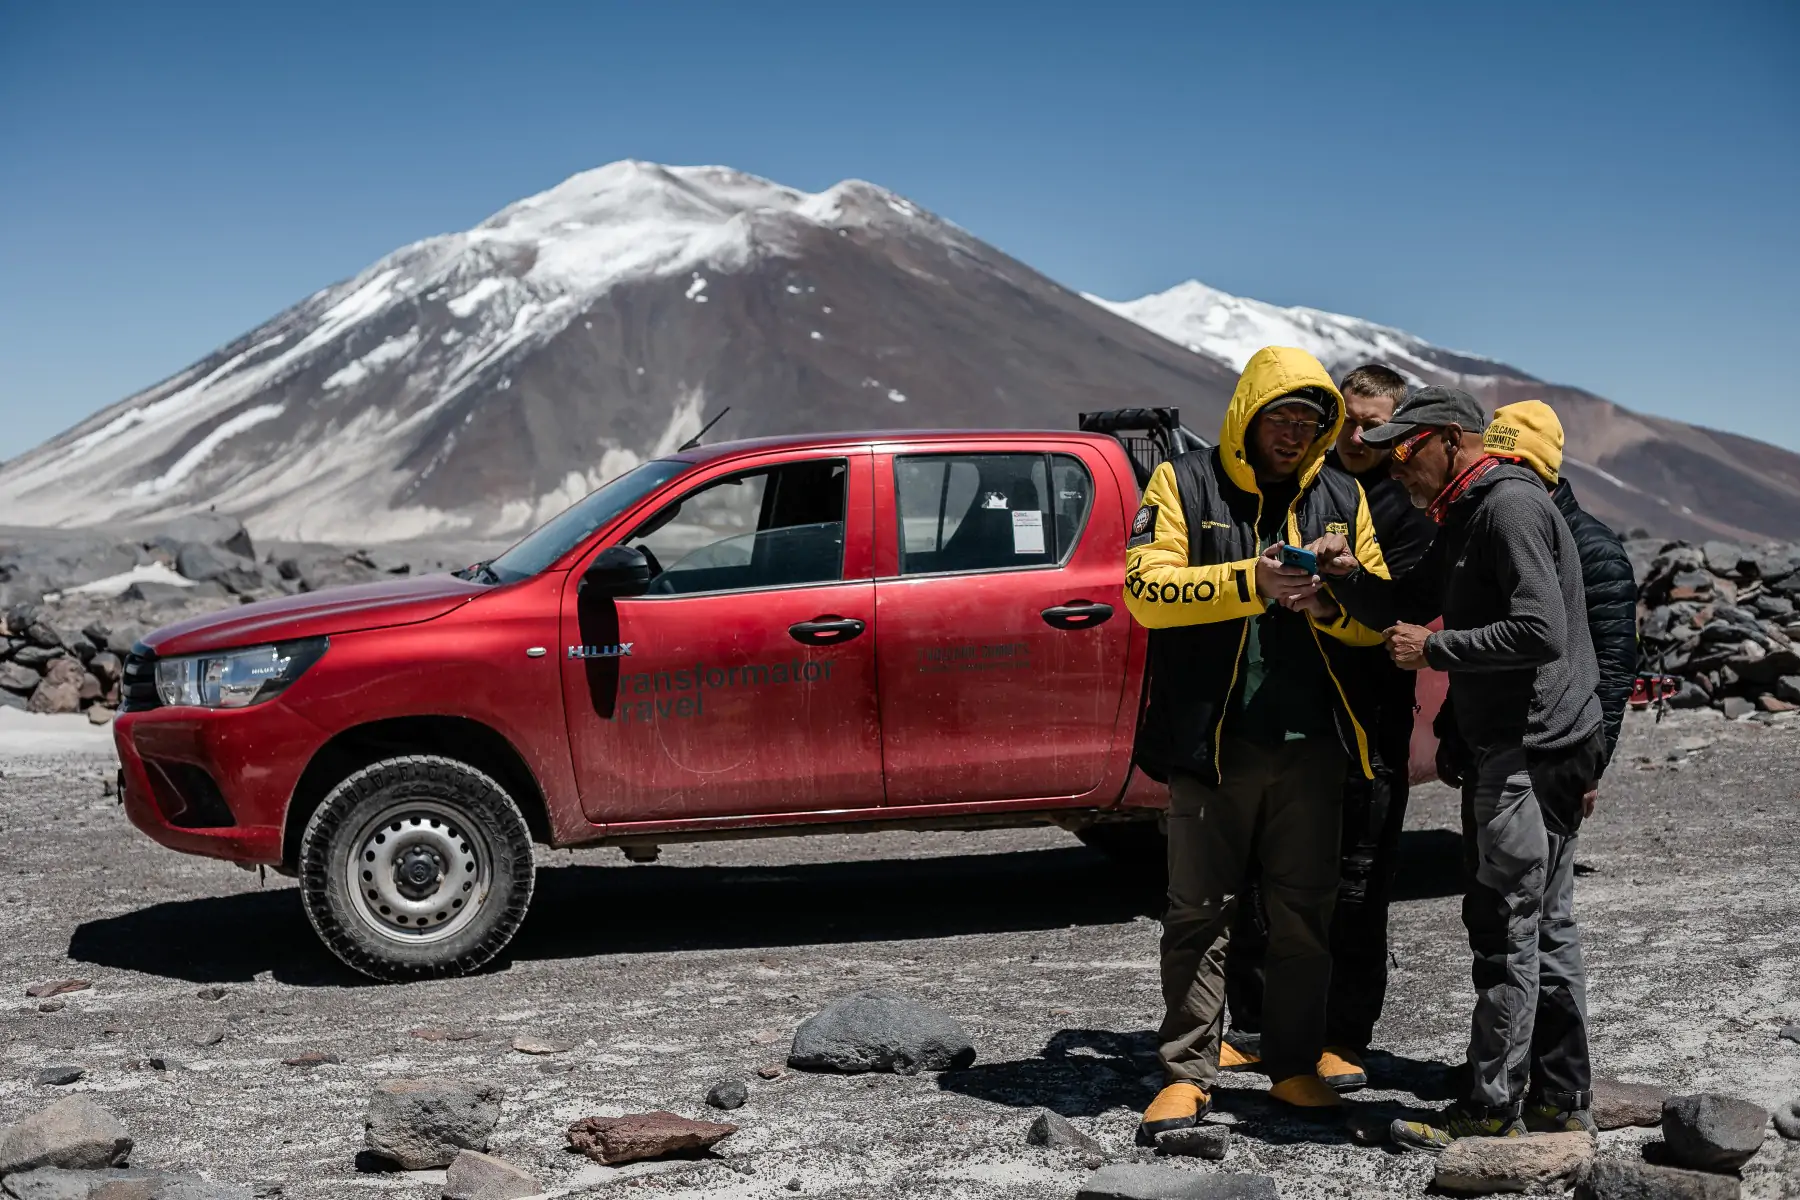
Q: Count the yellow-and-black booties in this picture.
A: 4